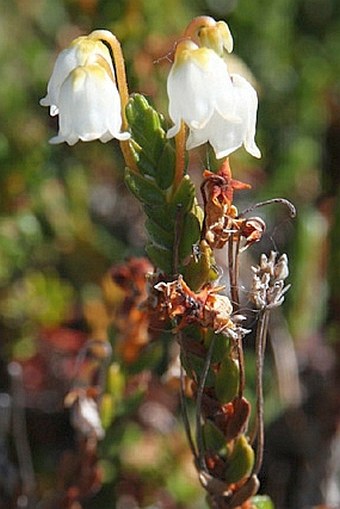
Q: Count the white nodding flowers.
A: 4